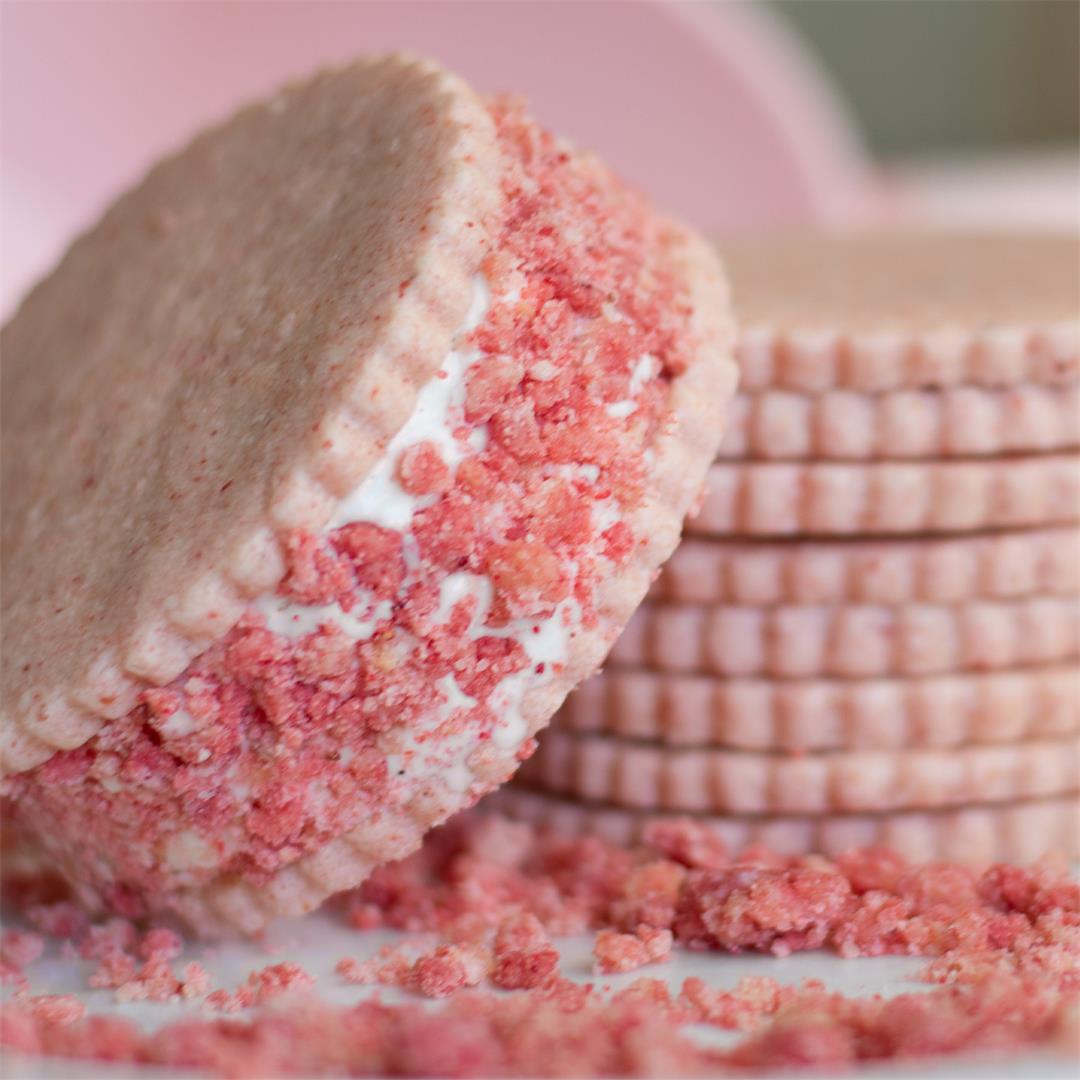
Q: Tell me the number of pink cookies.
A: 10